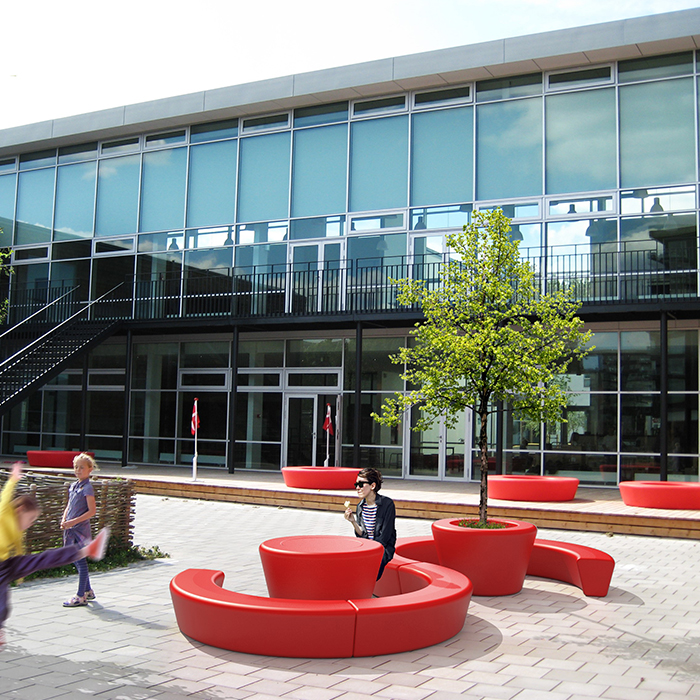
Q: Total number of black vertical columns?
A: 6